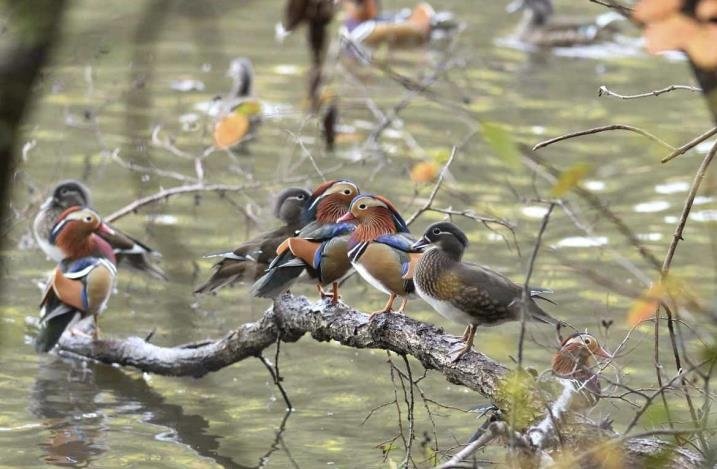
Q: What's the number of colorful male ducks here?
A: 5